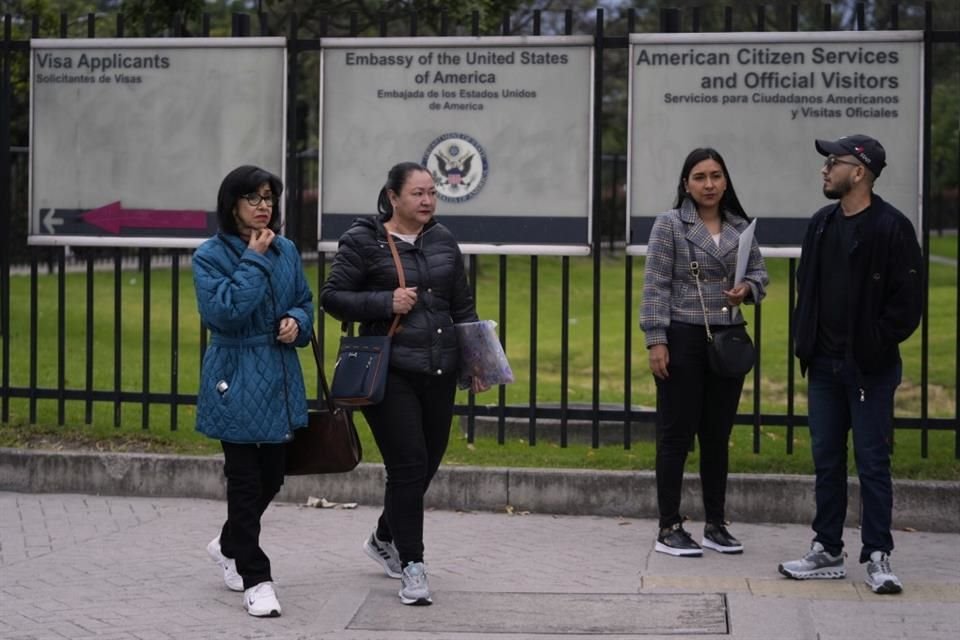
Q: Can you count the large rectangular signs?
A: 3